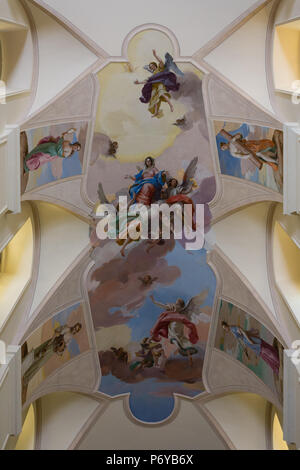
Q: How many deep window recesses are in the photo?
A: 6